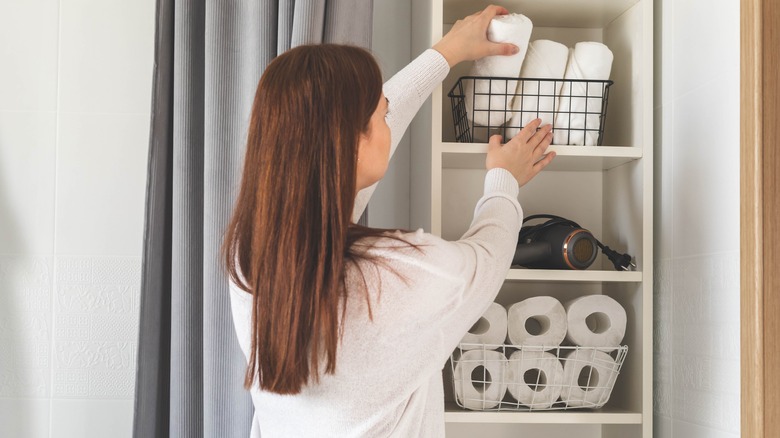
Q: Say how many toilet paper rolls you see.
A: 6